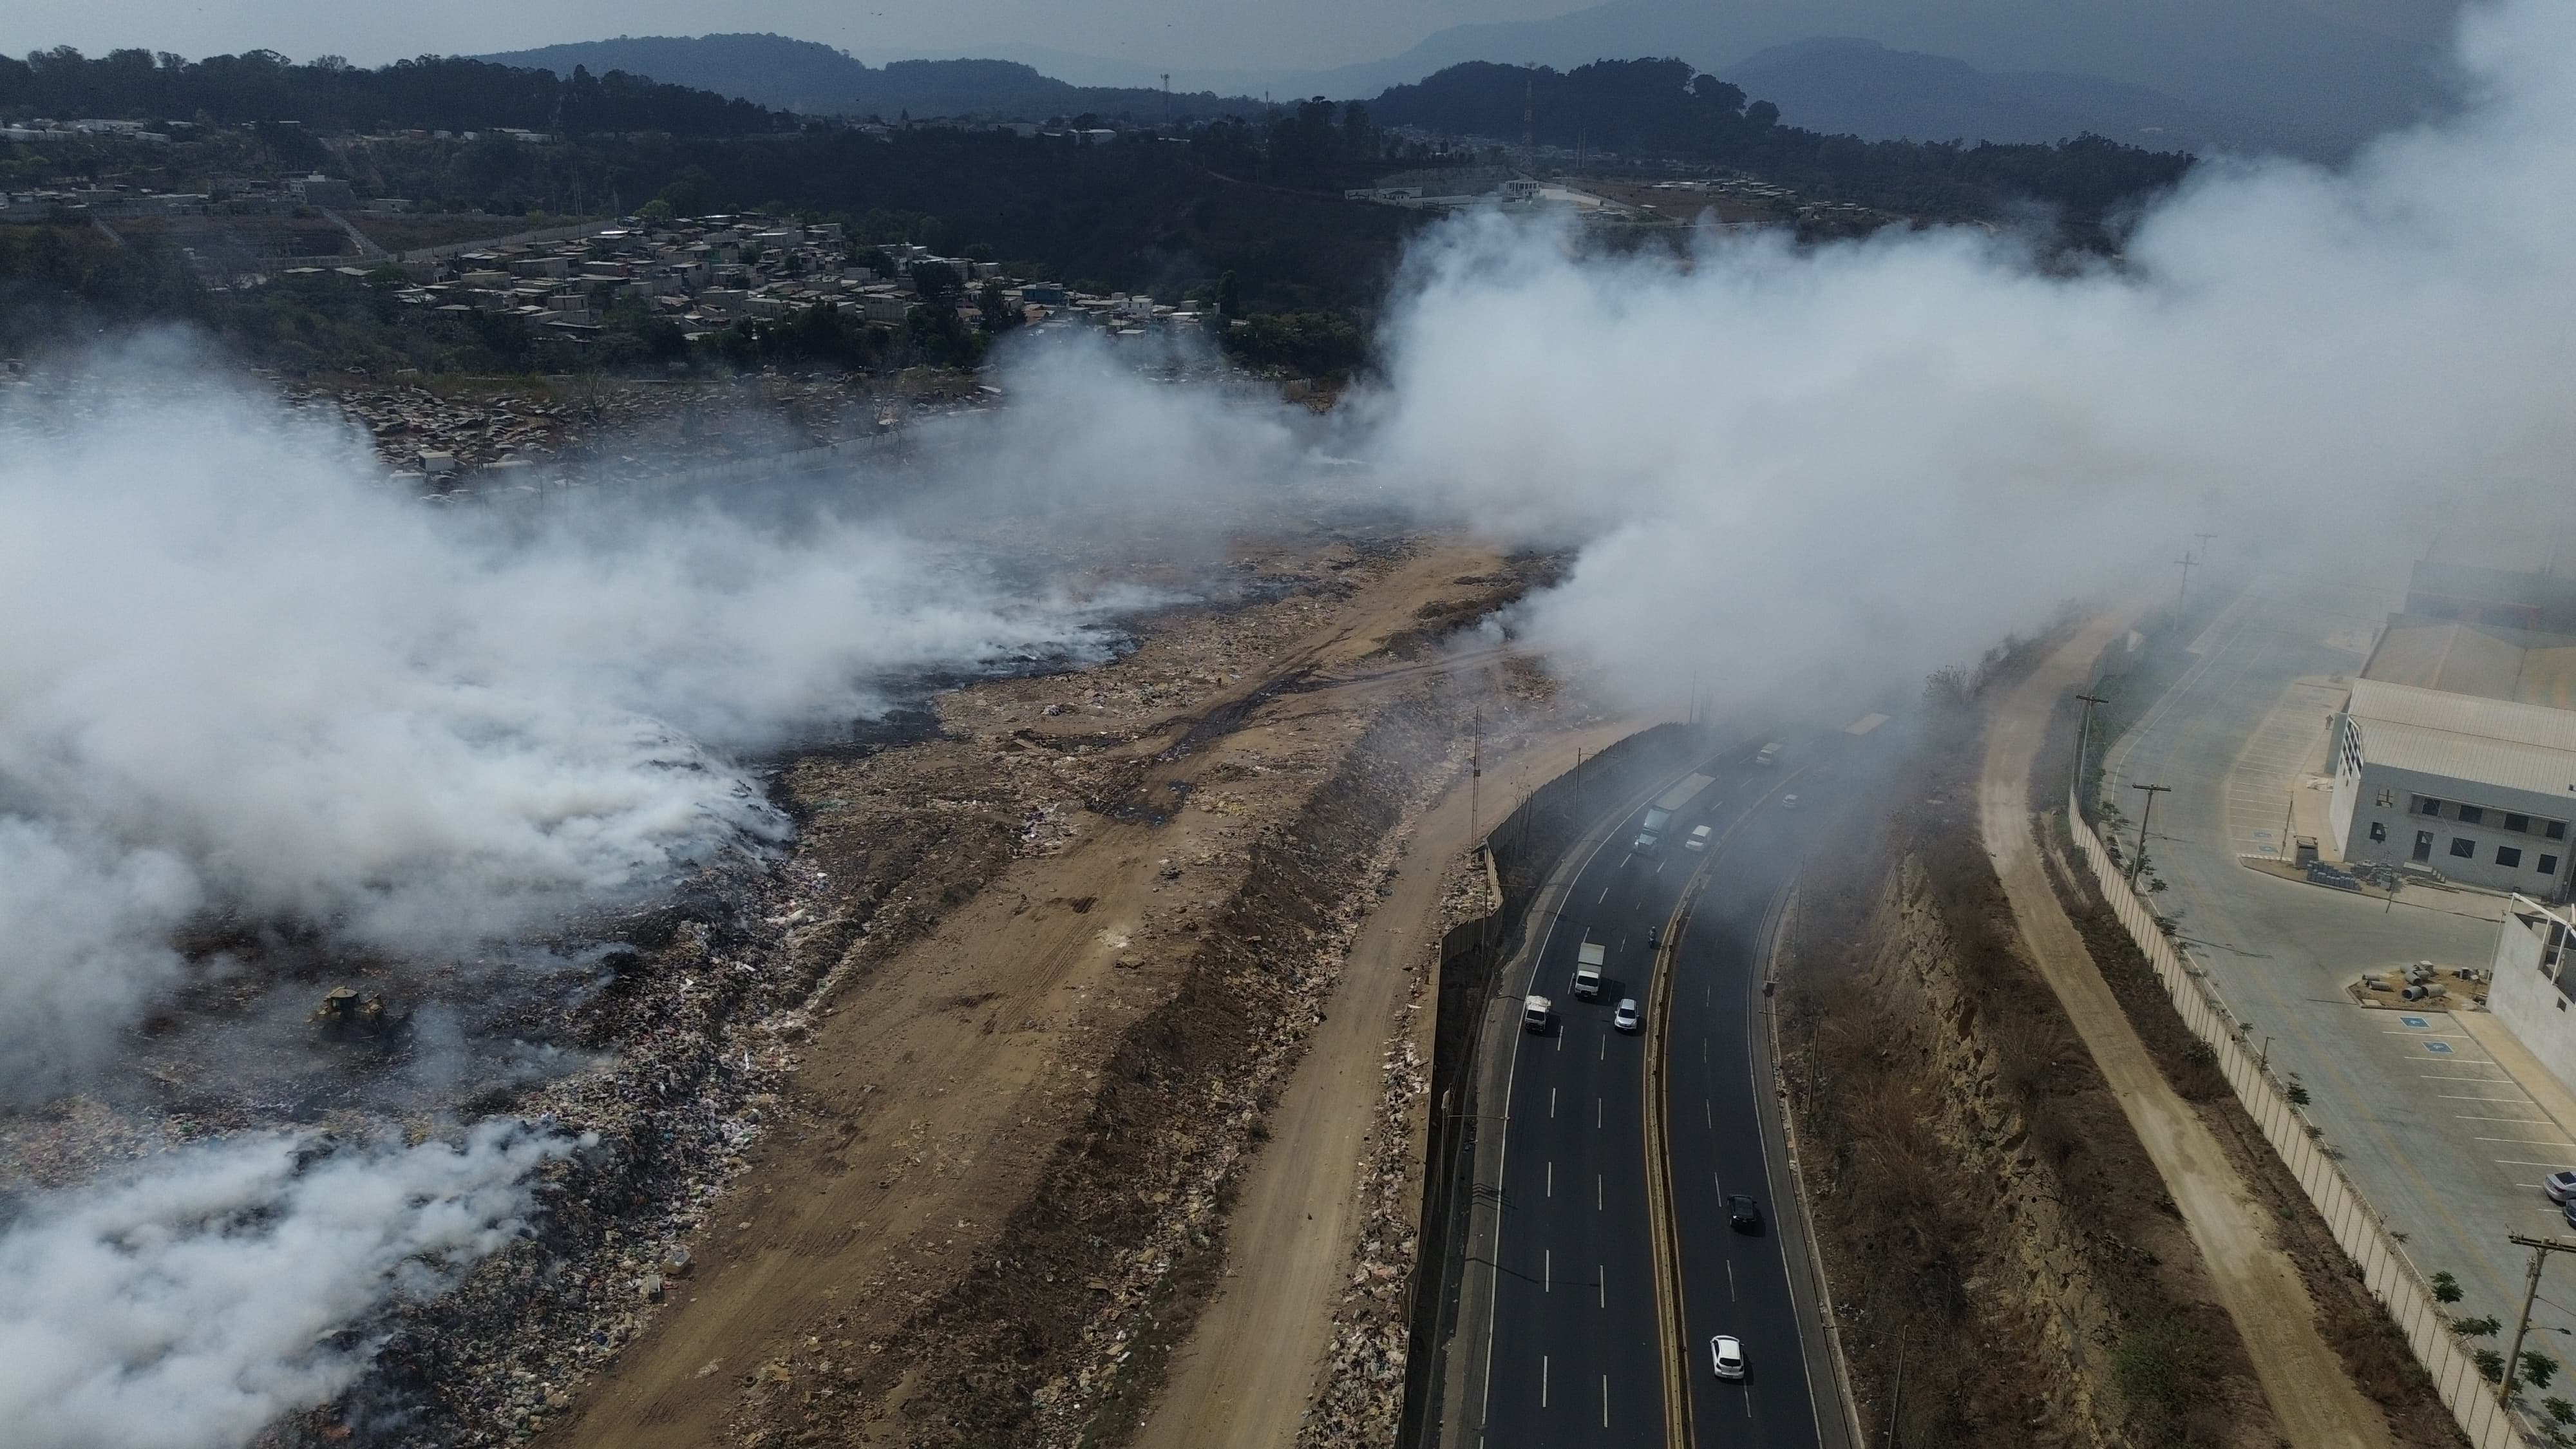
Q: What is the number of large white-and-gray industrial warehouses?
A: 2